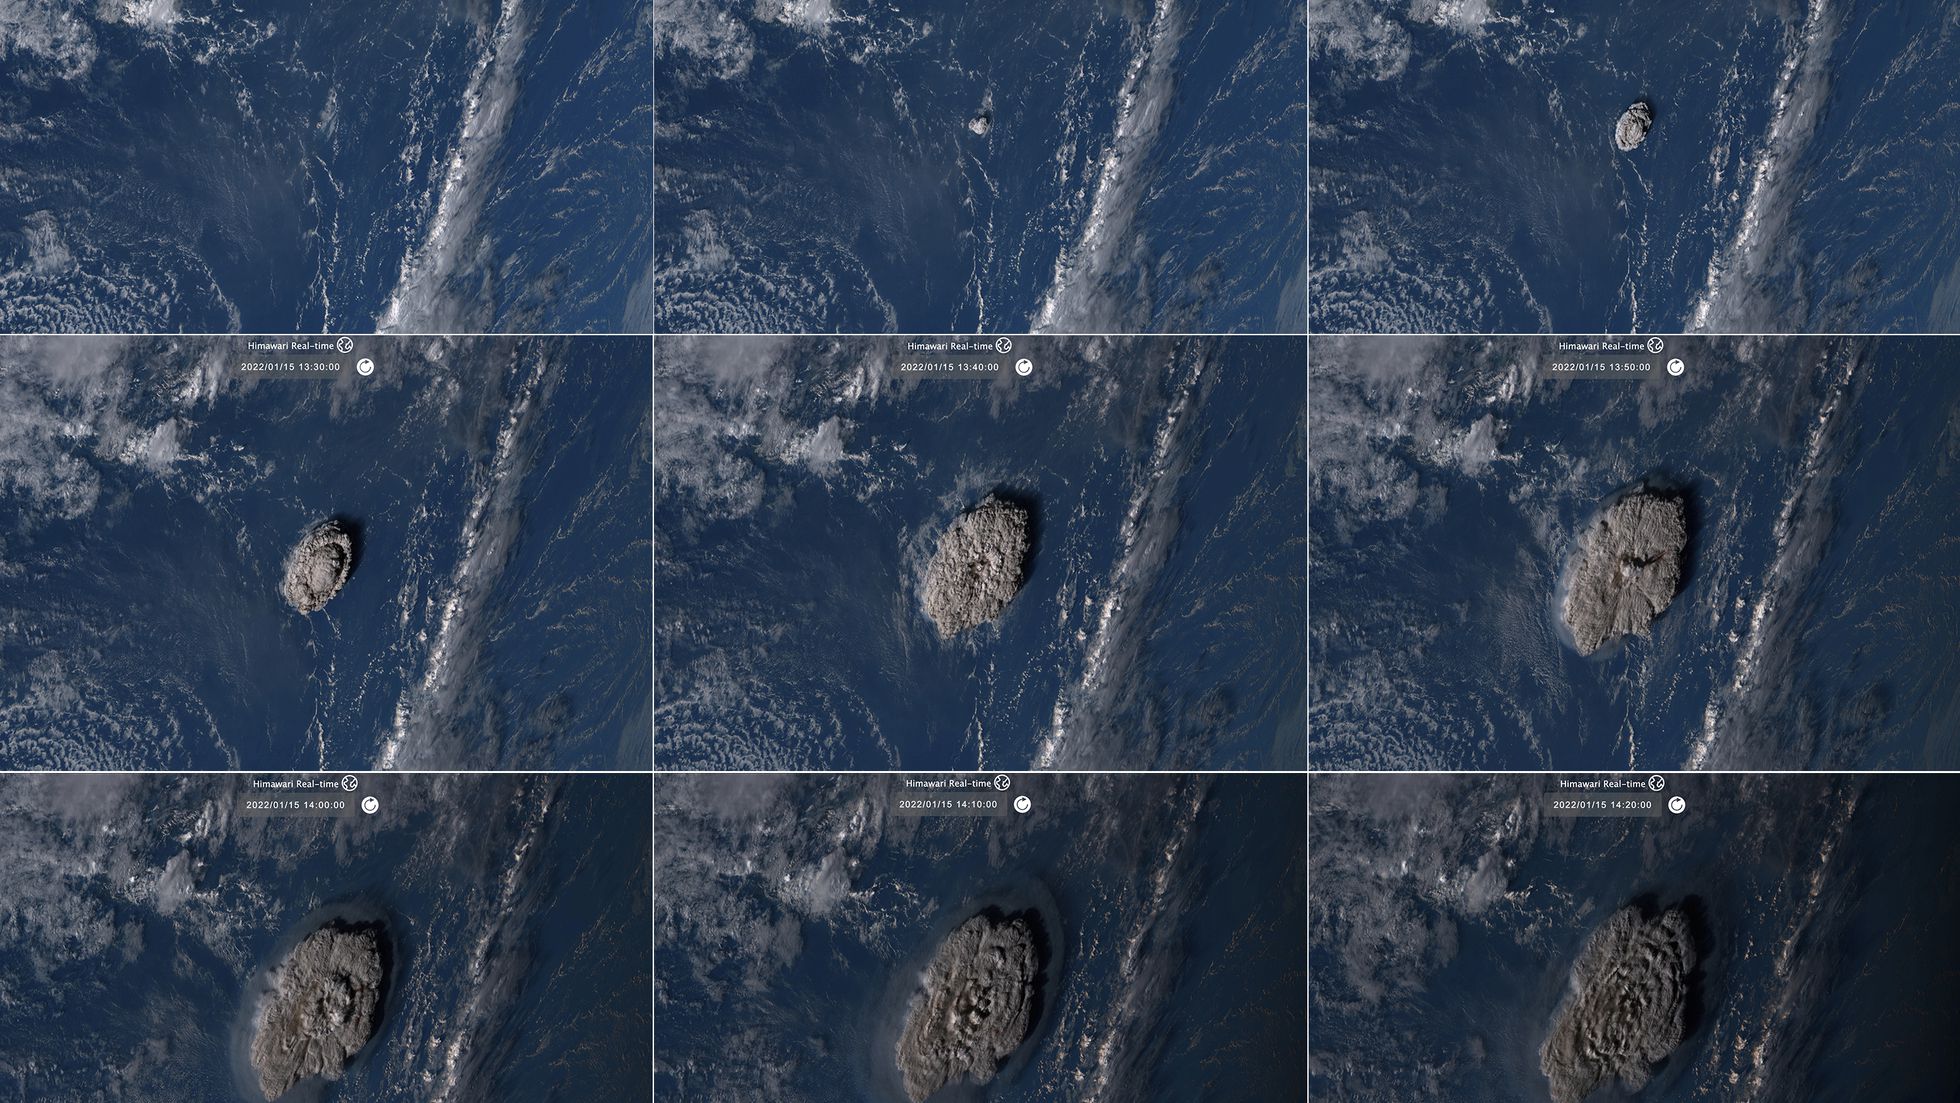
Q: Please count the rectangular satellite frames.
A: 9